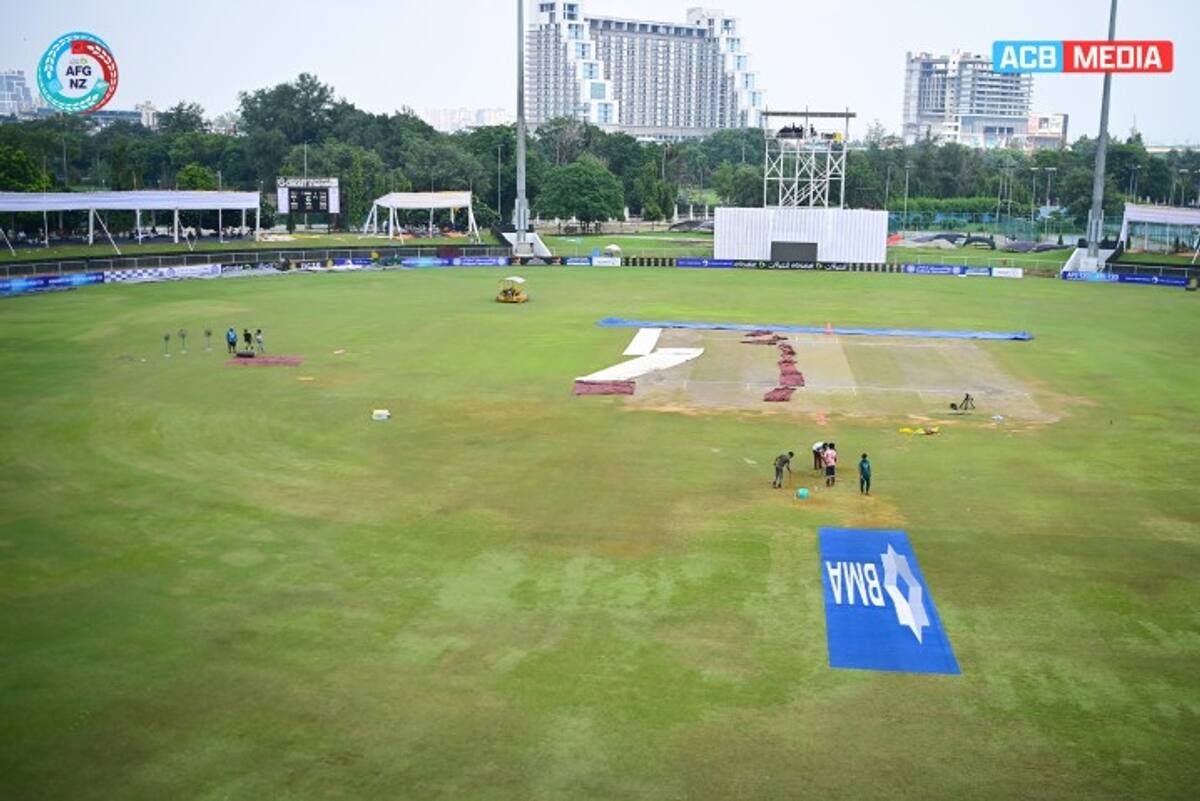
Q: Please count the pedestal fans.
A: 3